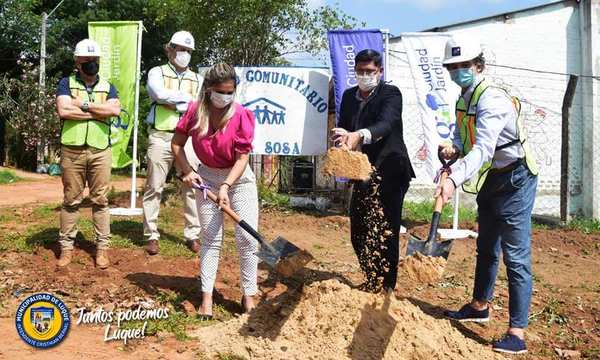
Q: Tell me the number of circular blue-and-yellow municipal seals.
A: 1